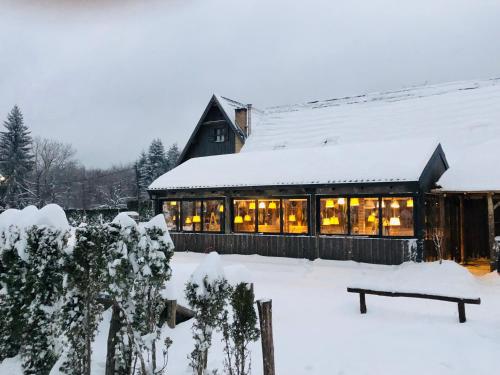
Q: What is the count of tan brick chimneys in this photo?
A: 1